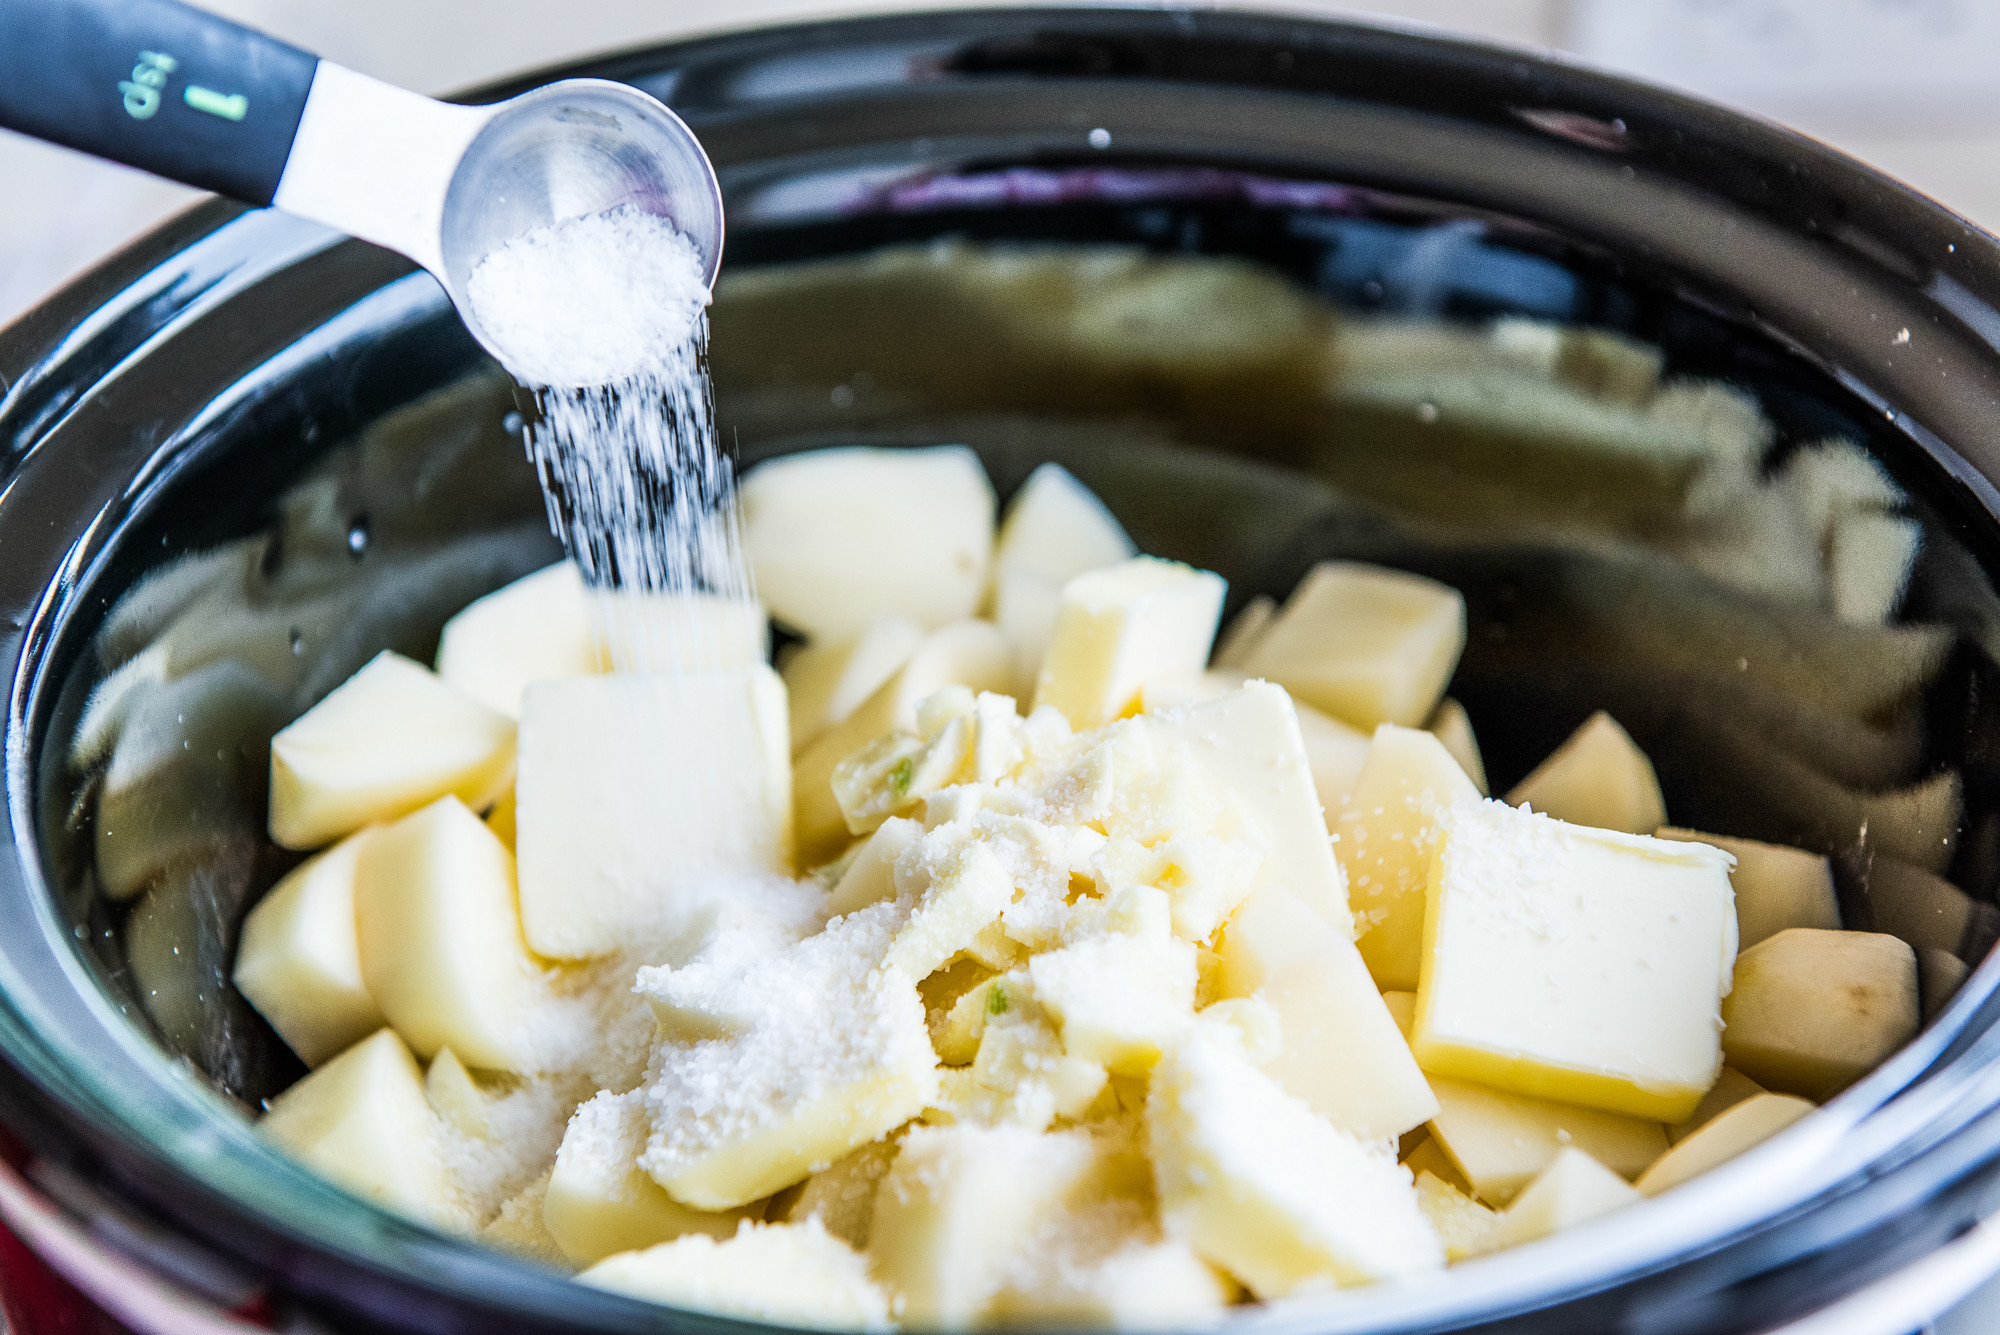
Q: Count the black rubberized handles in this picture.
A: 1